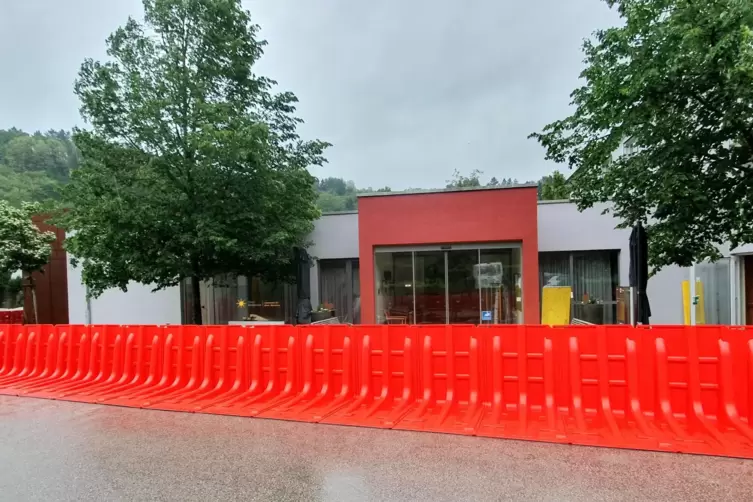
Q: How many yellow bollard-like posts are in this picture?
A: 2